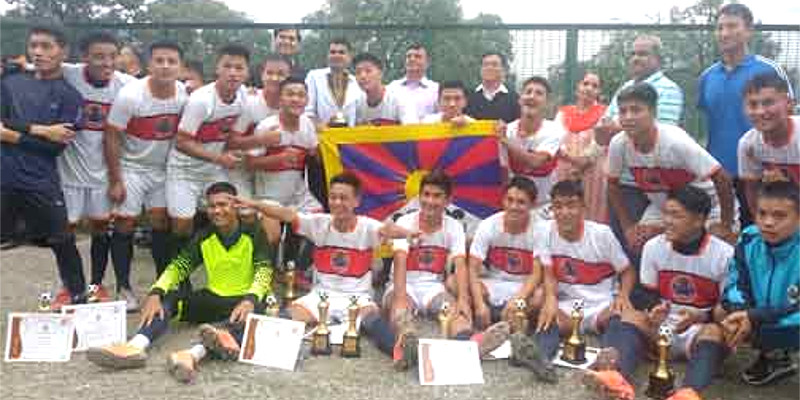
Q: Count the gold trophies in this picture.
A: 11